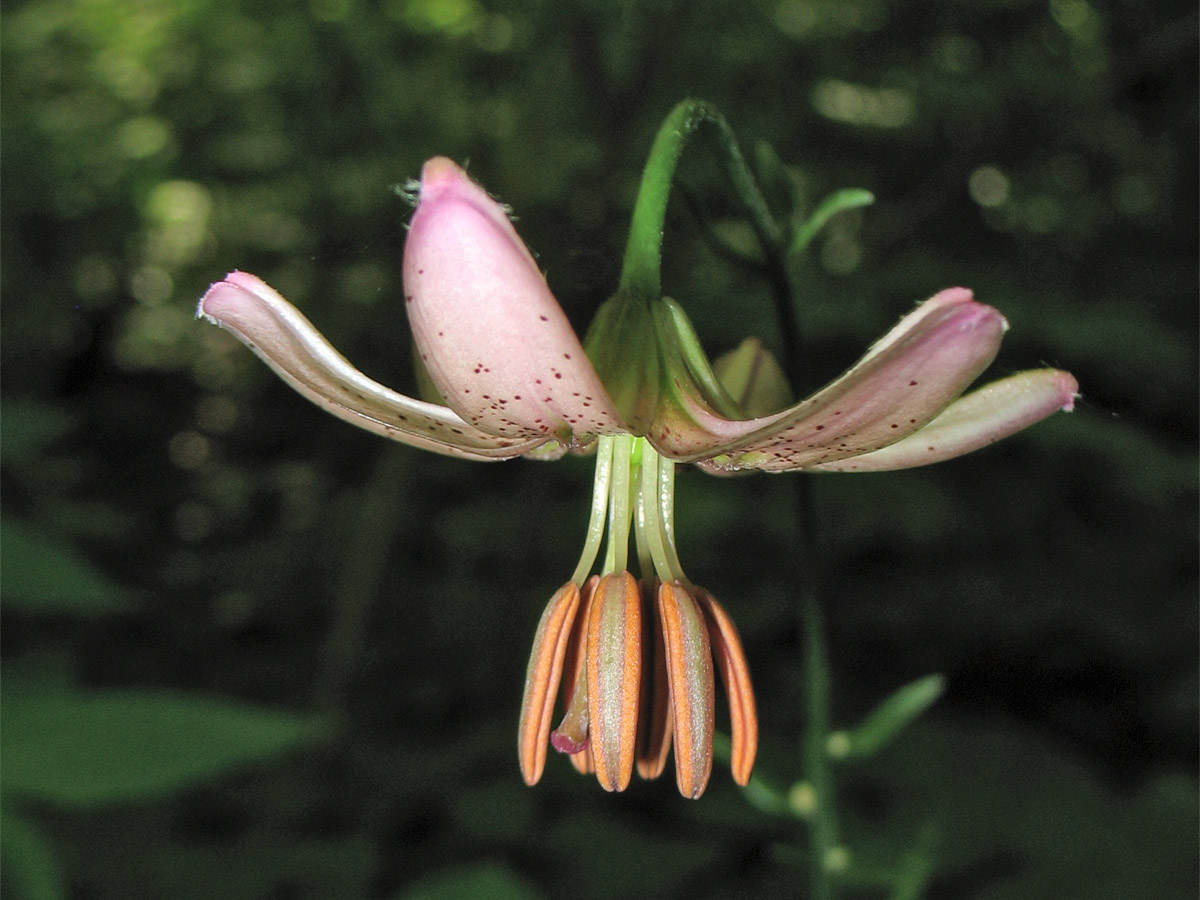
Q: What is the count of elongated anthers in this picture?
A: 6